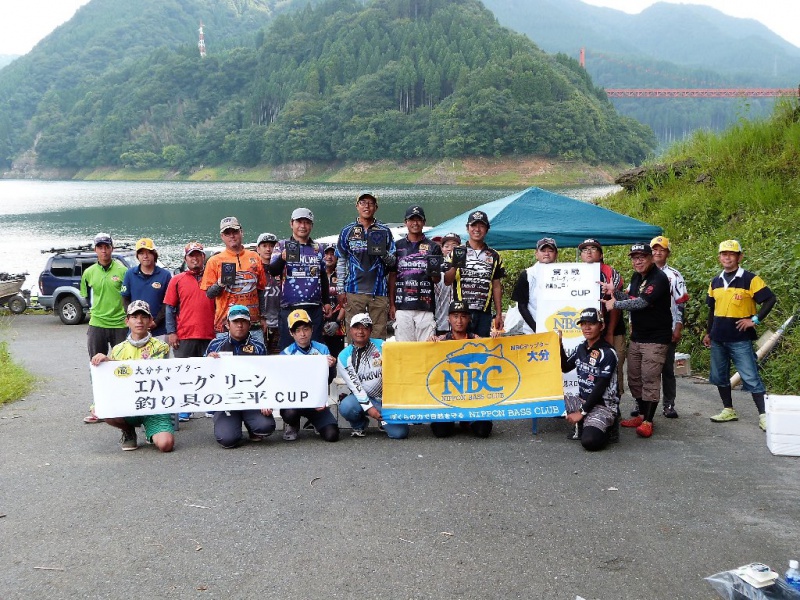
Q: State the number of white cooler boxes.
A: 1